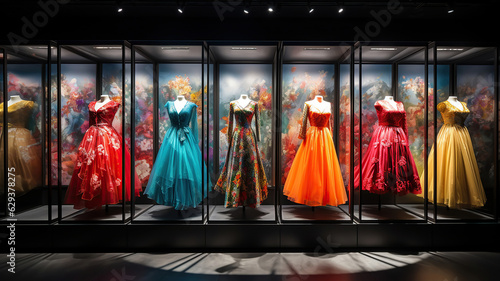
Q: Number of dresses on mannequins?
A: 7